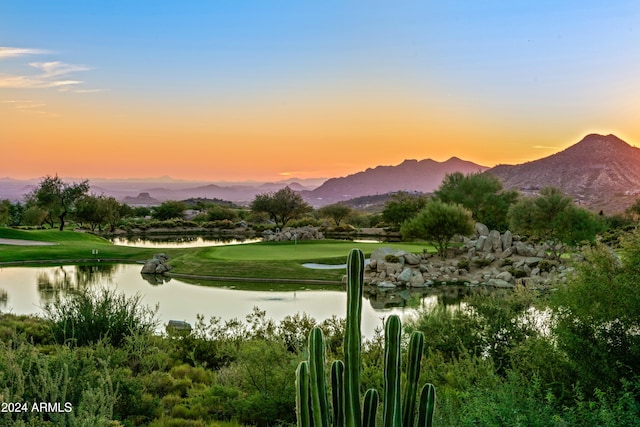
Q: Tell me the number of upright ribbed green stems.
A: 8